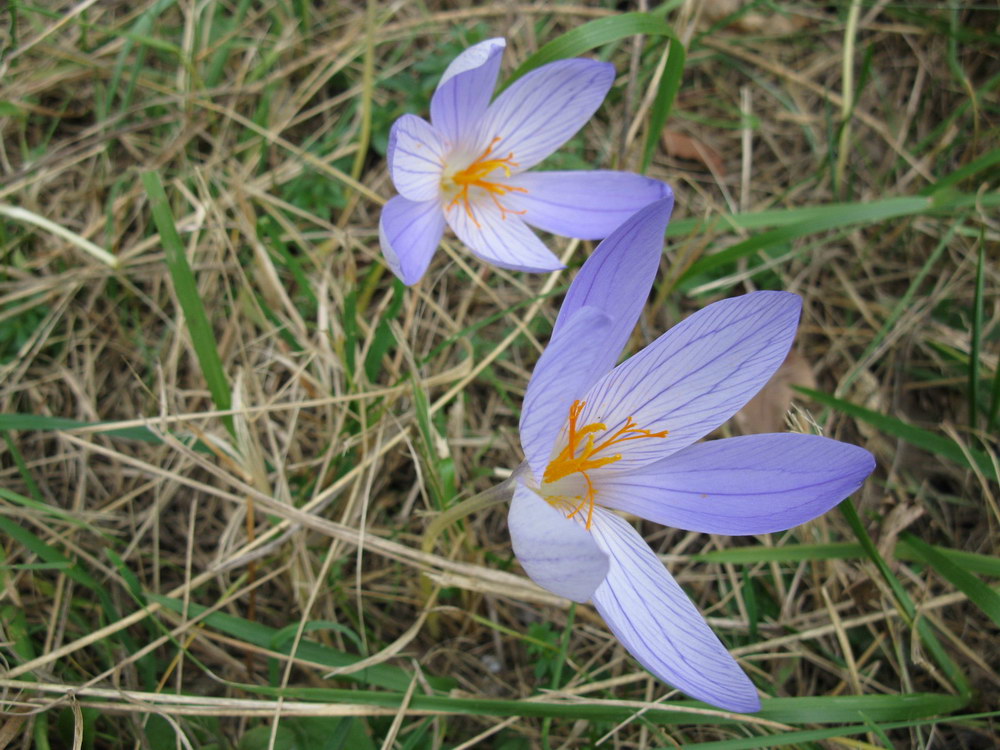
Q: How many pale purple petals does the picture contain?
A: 12